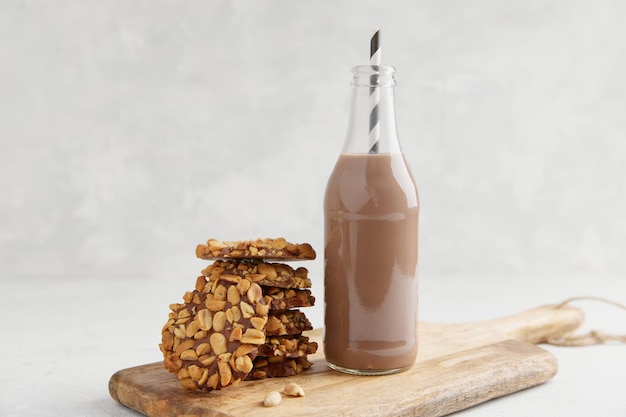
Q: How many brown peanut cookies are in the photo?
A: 7